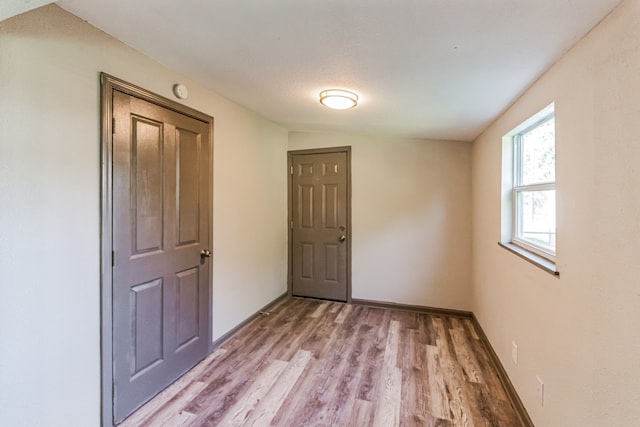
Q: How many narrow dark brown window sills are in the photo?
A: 1